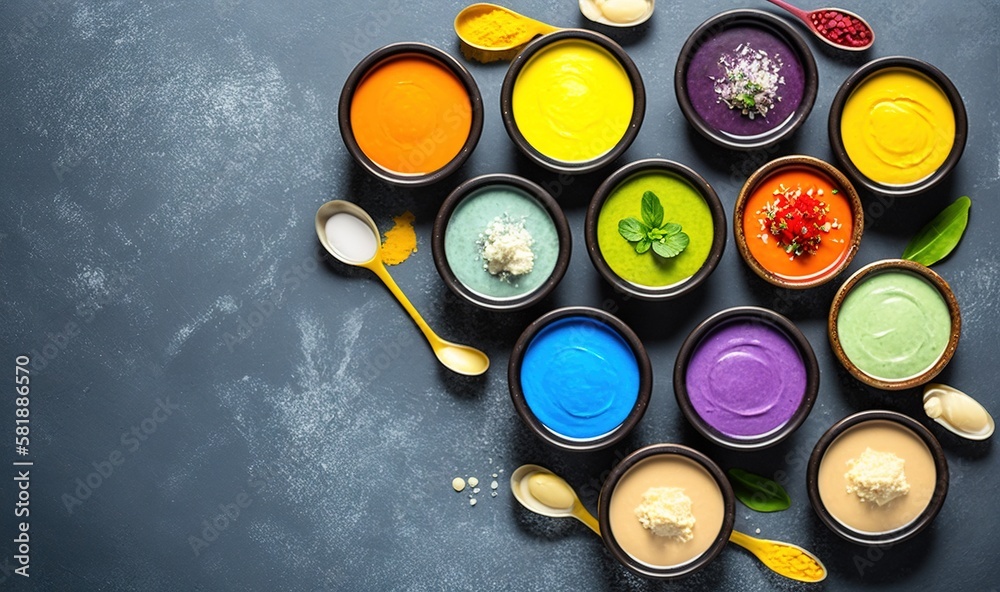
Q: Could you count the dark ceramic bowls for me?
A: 10